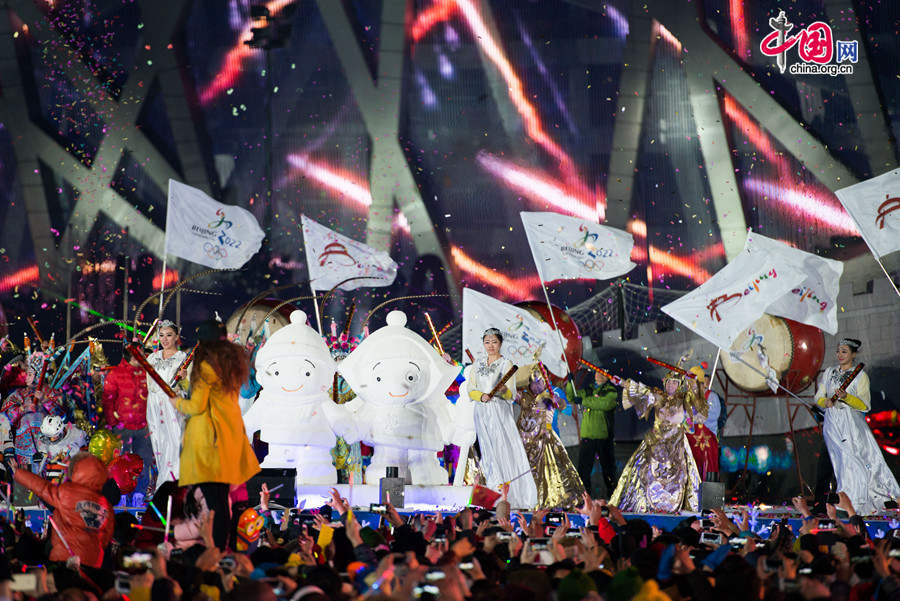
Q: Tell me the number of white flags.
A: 7